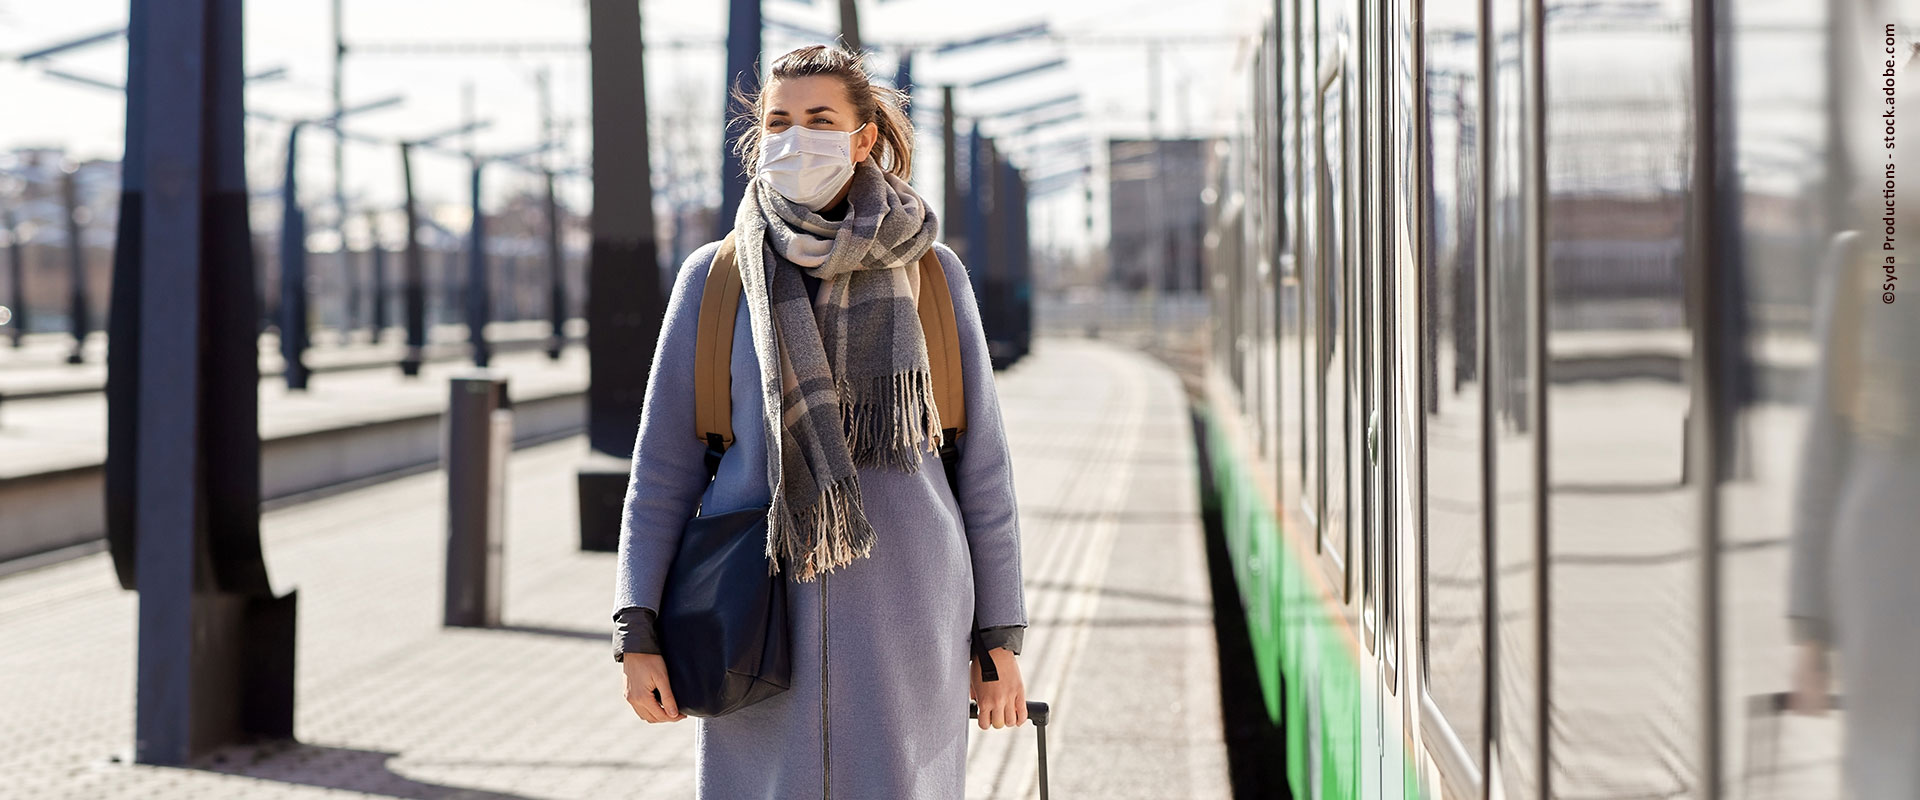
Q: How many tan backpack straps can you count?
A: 2